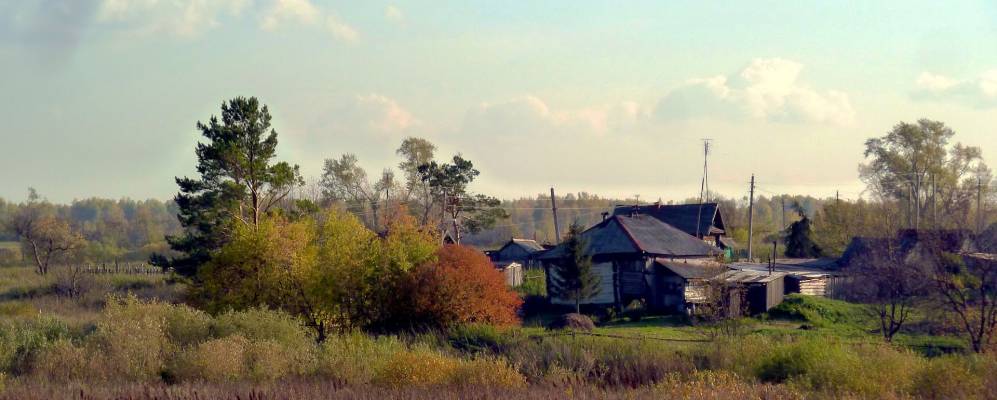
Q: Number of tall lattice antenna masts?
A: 1